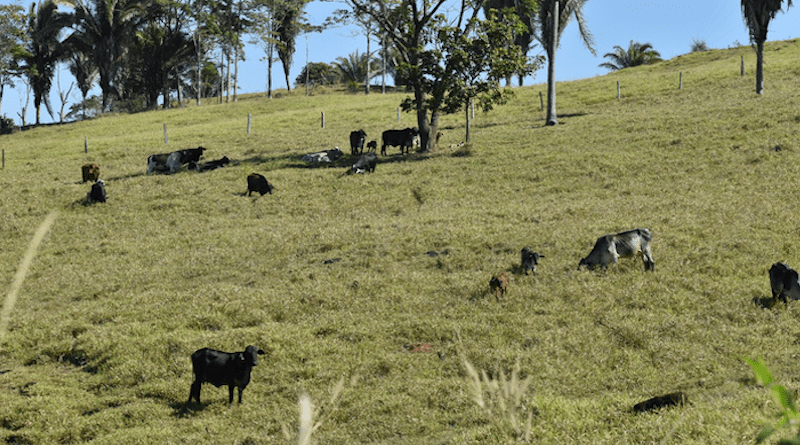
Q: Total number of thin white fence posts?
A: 11